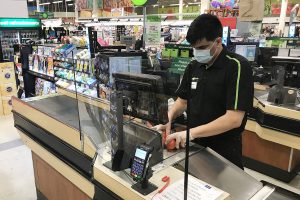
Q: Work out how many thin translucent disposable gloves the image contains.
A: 2